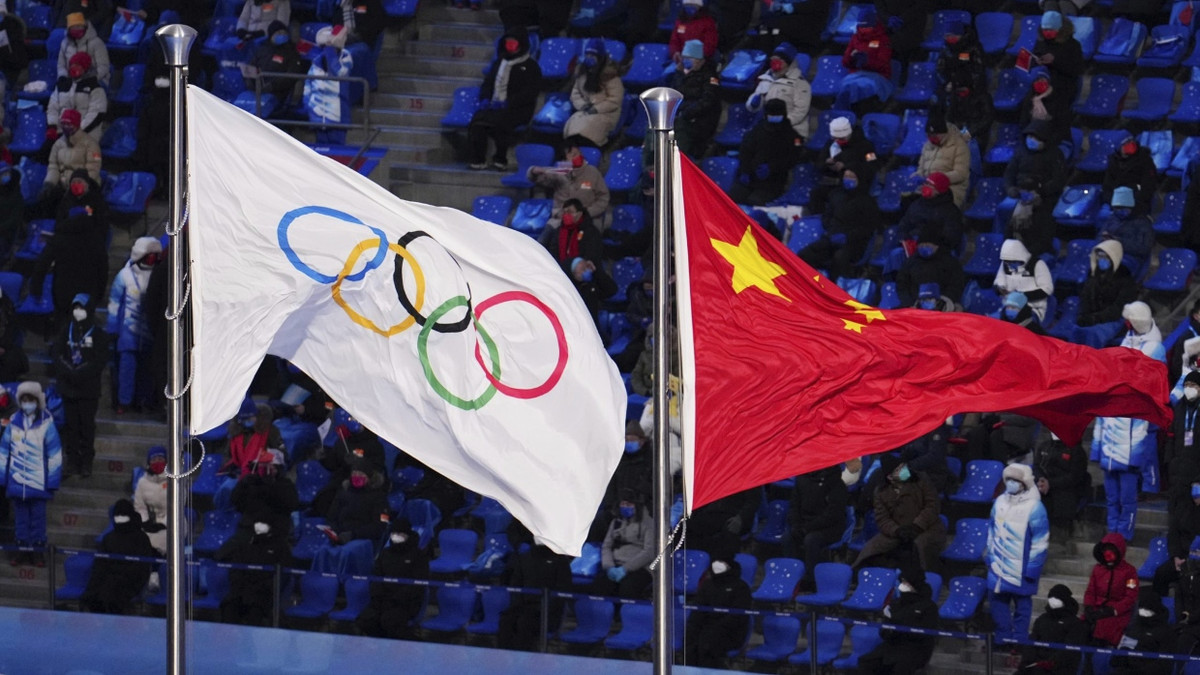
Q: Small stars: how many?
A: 4